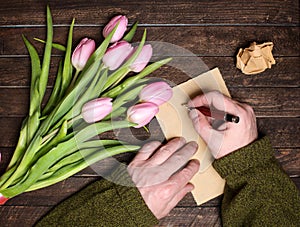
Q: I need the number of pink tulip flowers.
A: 7